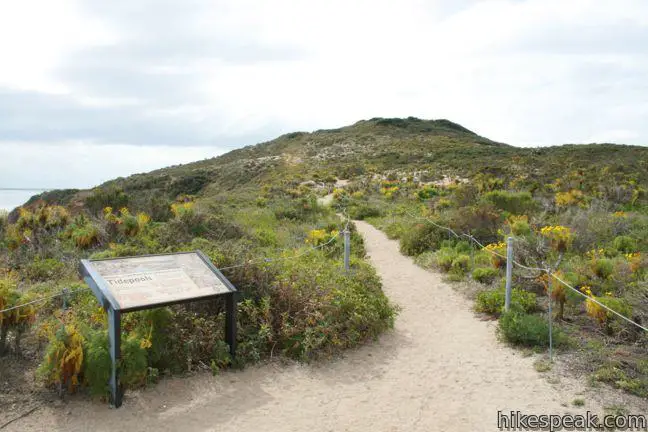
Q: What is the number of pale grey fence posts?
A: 2